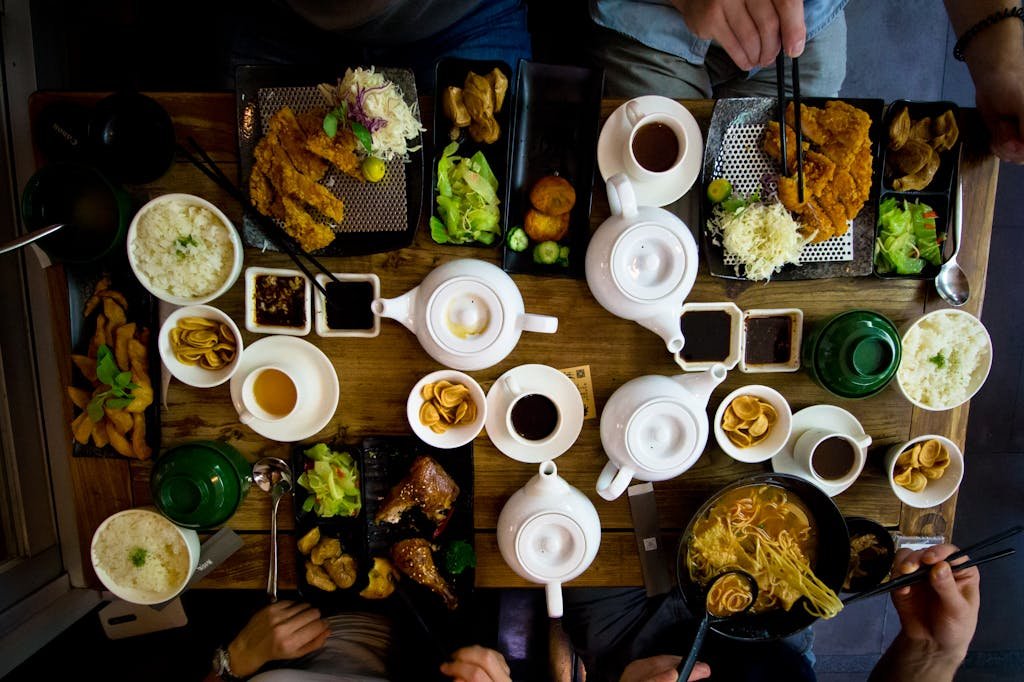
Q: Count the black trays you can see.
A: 8